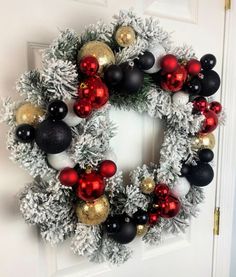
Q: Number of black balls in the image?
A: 15